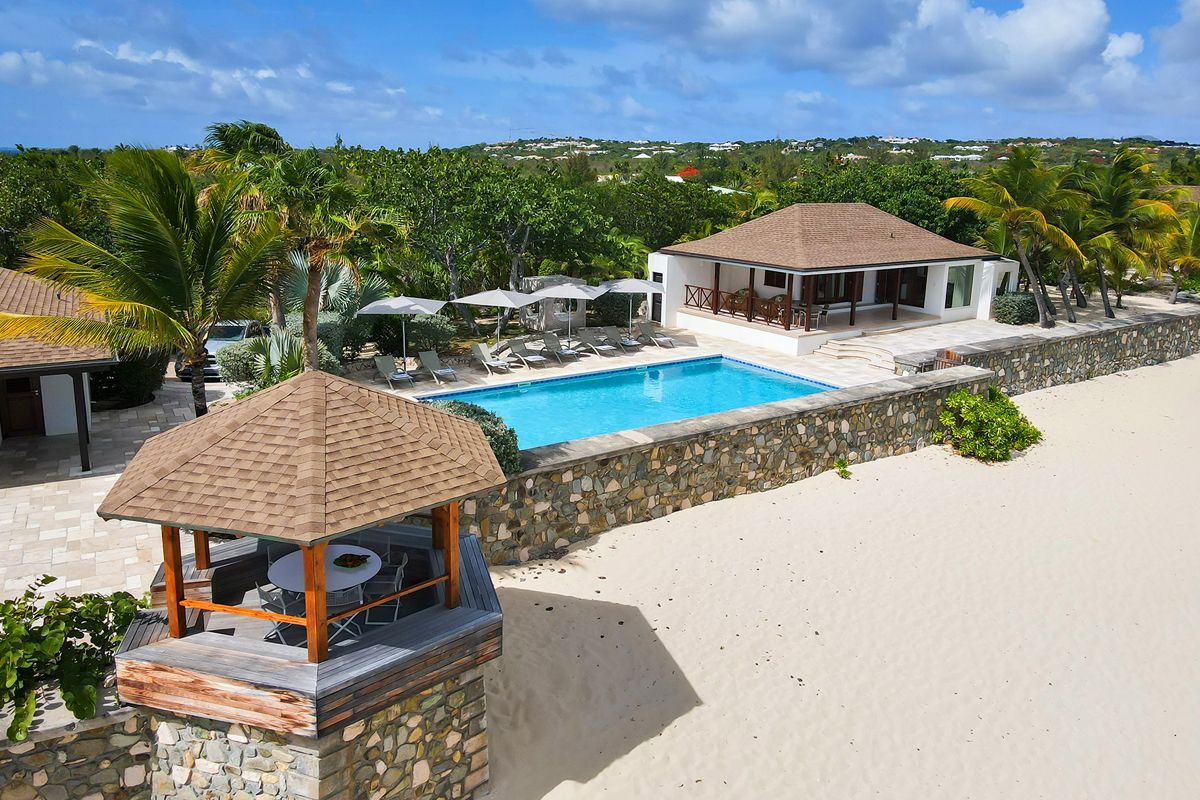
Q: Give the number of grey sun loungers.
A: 8